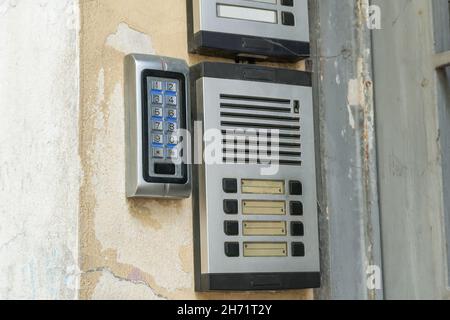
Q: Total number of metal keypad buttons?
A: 12